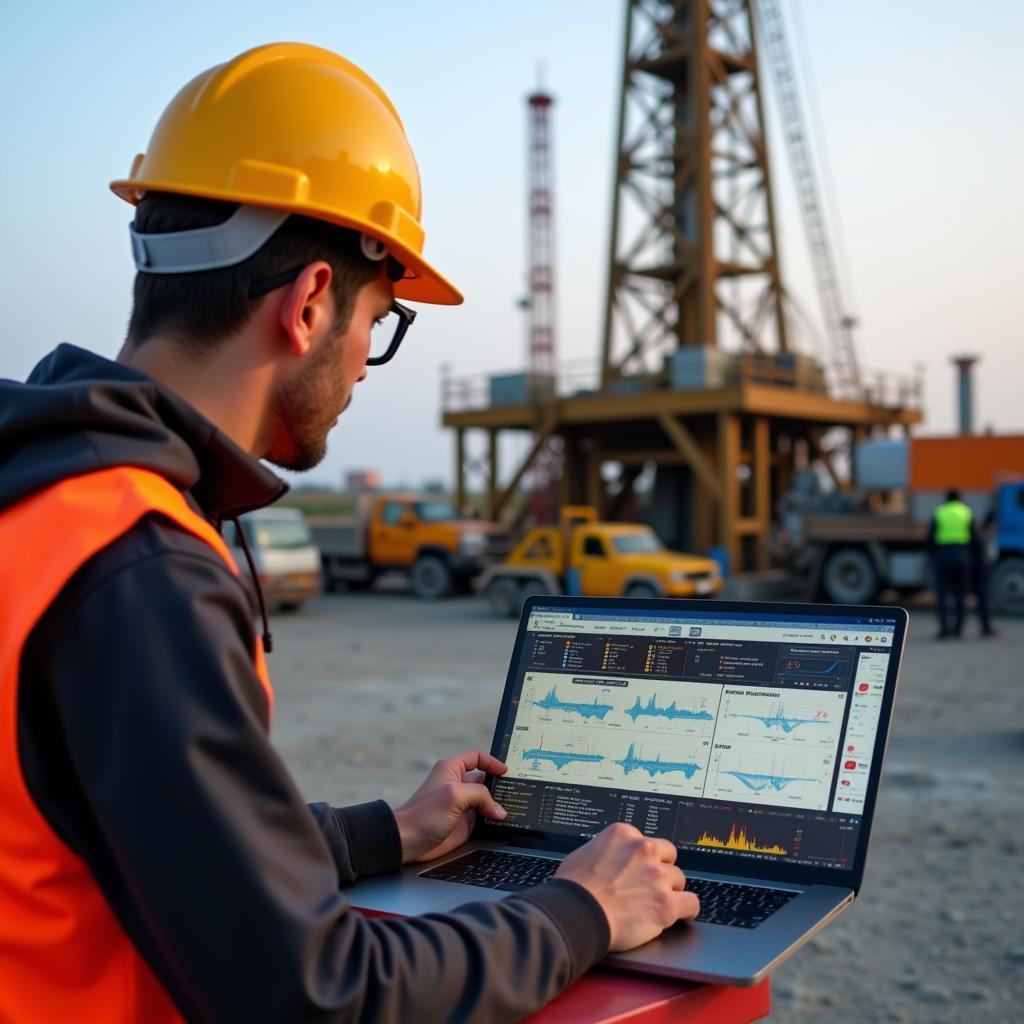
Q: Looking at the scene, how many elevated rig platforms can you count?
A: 1